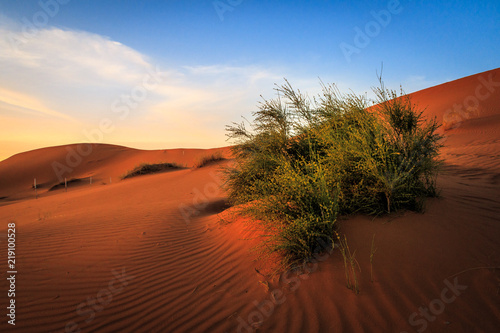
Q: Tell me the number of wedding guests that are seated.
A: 0